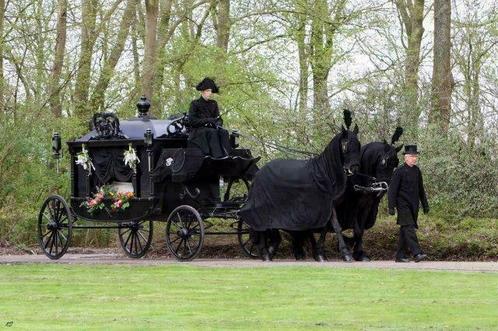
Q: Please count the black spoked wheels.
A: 4